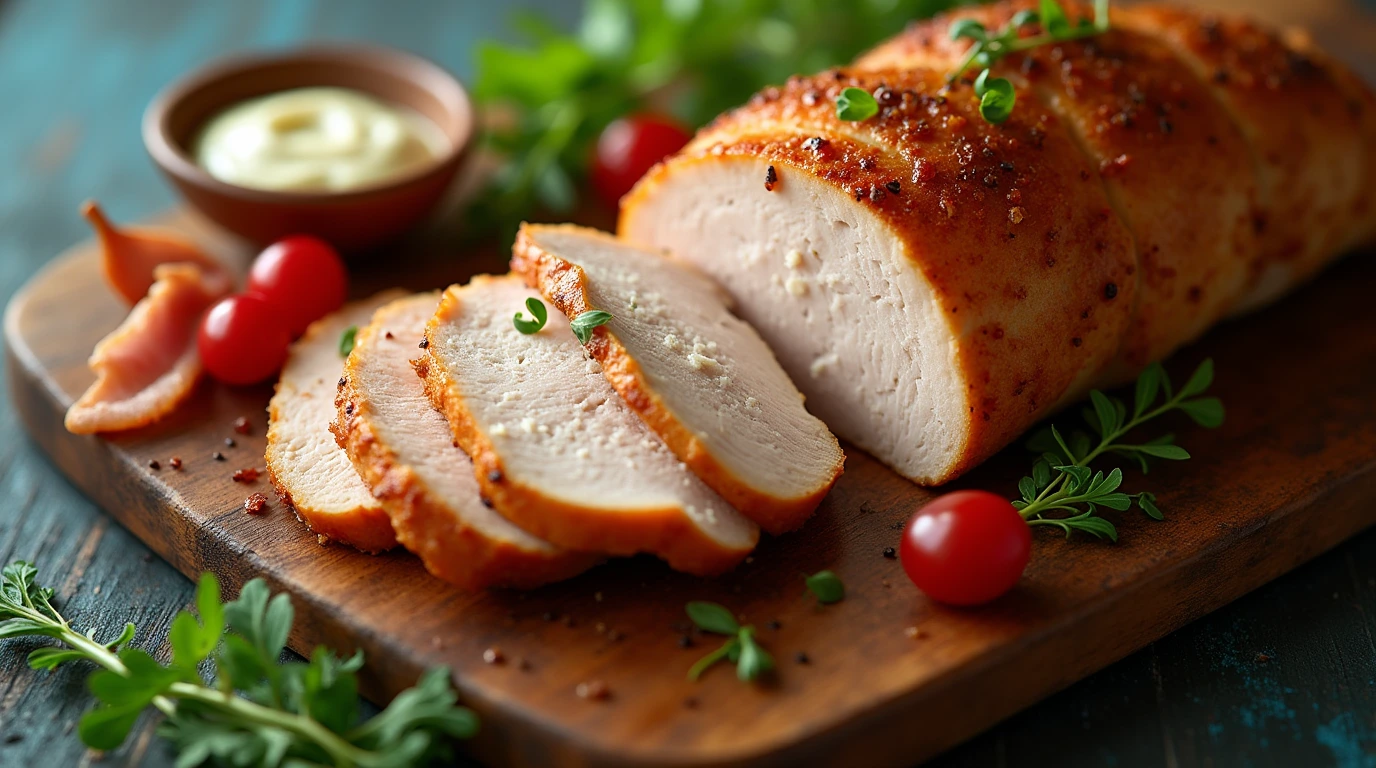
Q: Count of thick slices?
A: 4